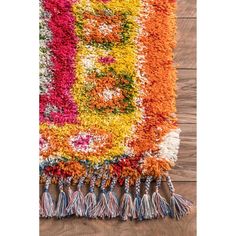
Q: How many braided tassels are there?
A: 12